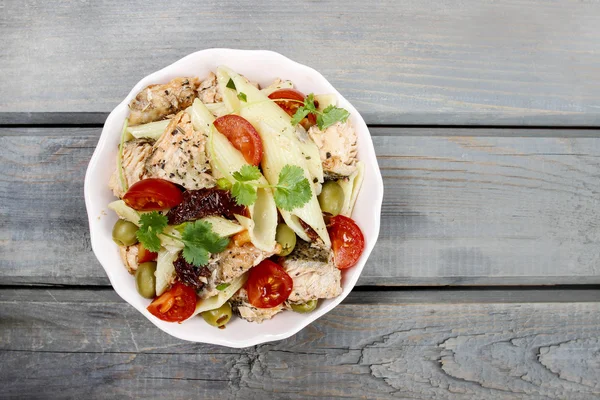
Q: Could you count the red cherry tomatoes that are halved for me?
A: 6